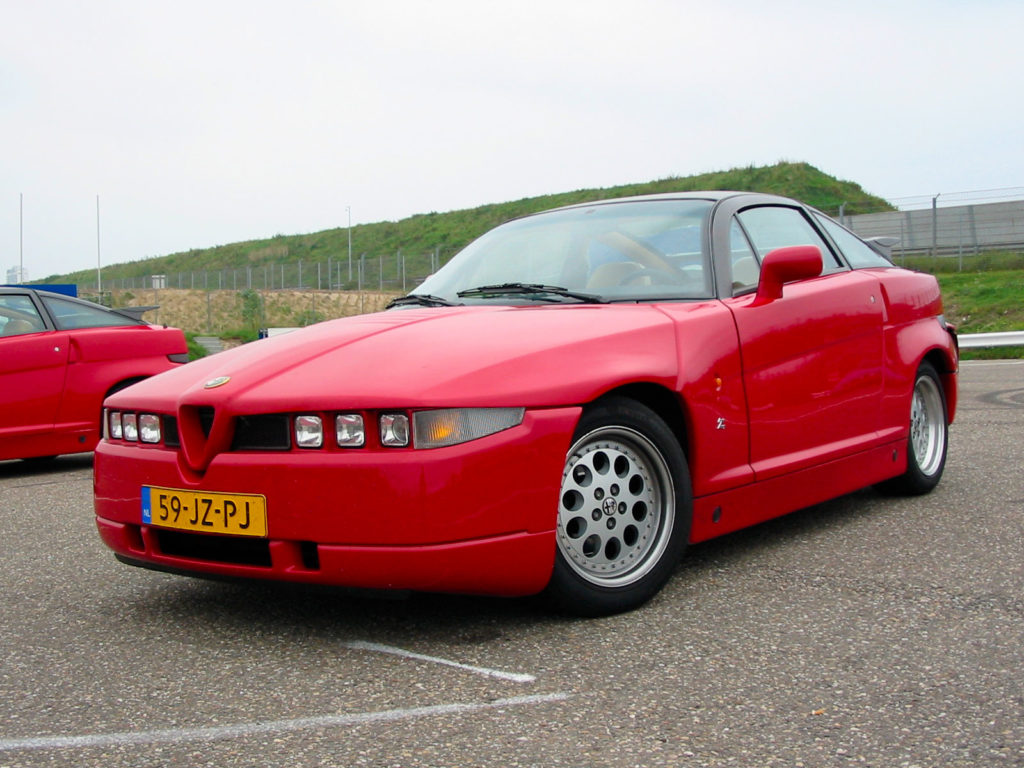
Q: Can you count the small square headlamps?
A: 6